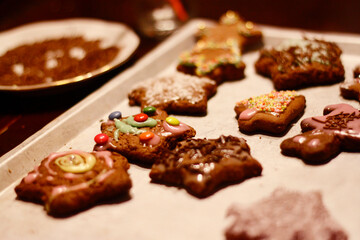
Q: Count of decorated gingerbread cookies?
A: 11